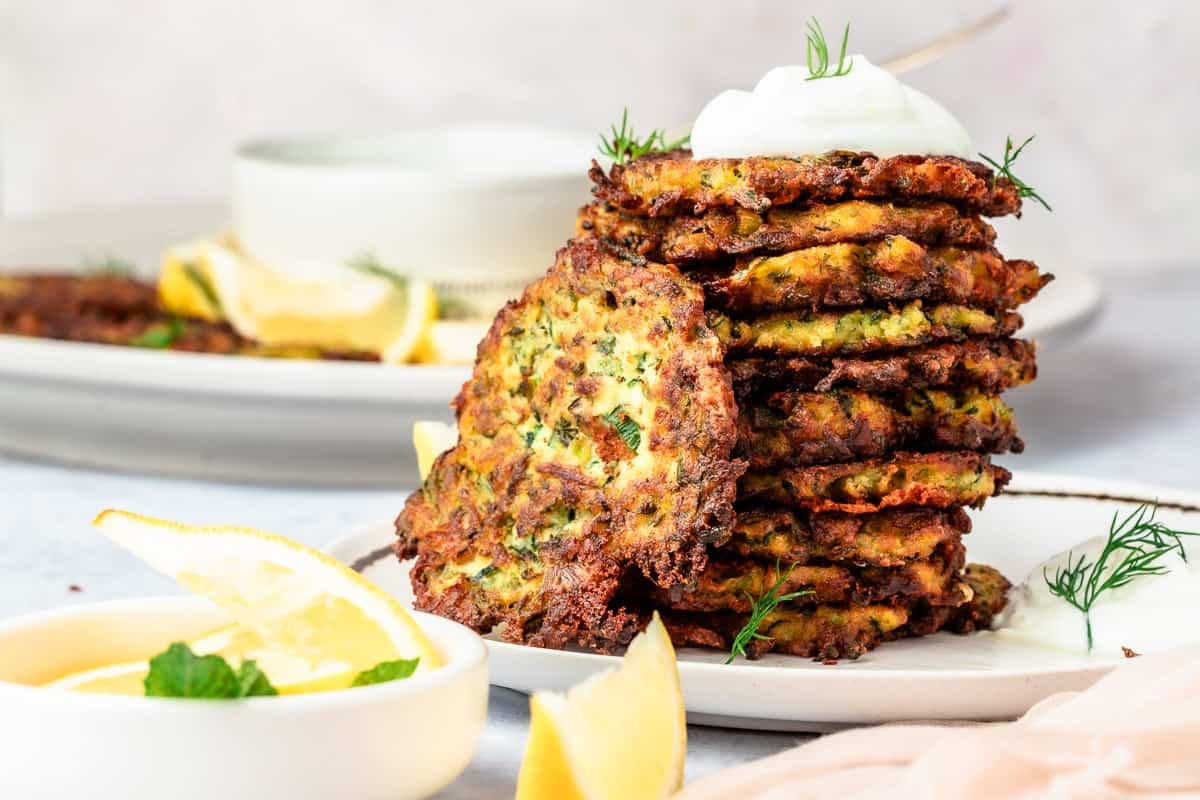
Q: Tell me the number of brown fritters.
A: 11